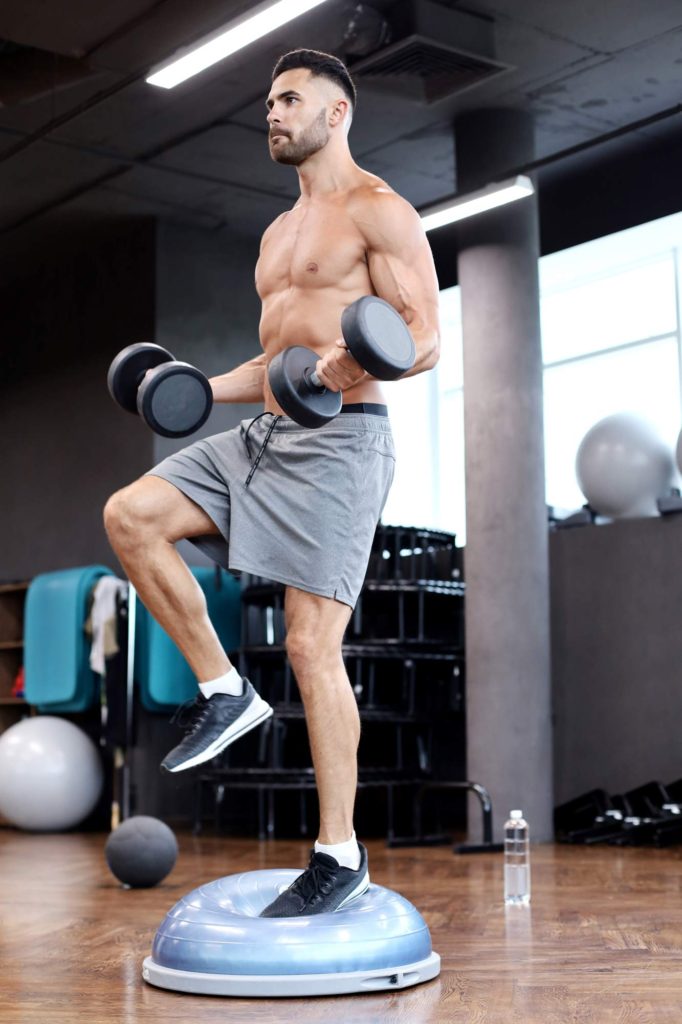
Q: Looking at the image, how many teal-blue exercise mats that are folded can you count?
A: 2